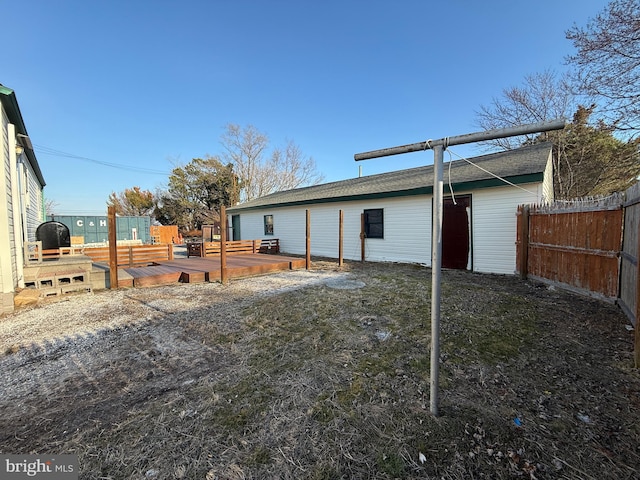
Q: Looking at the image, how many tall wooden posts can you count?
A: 5